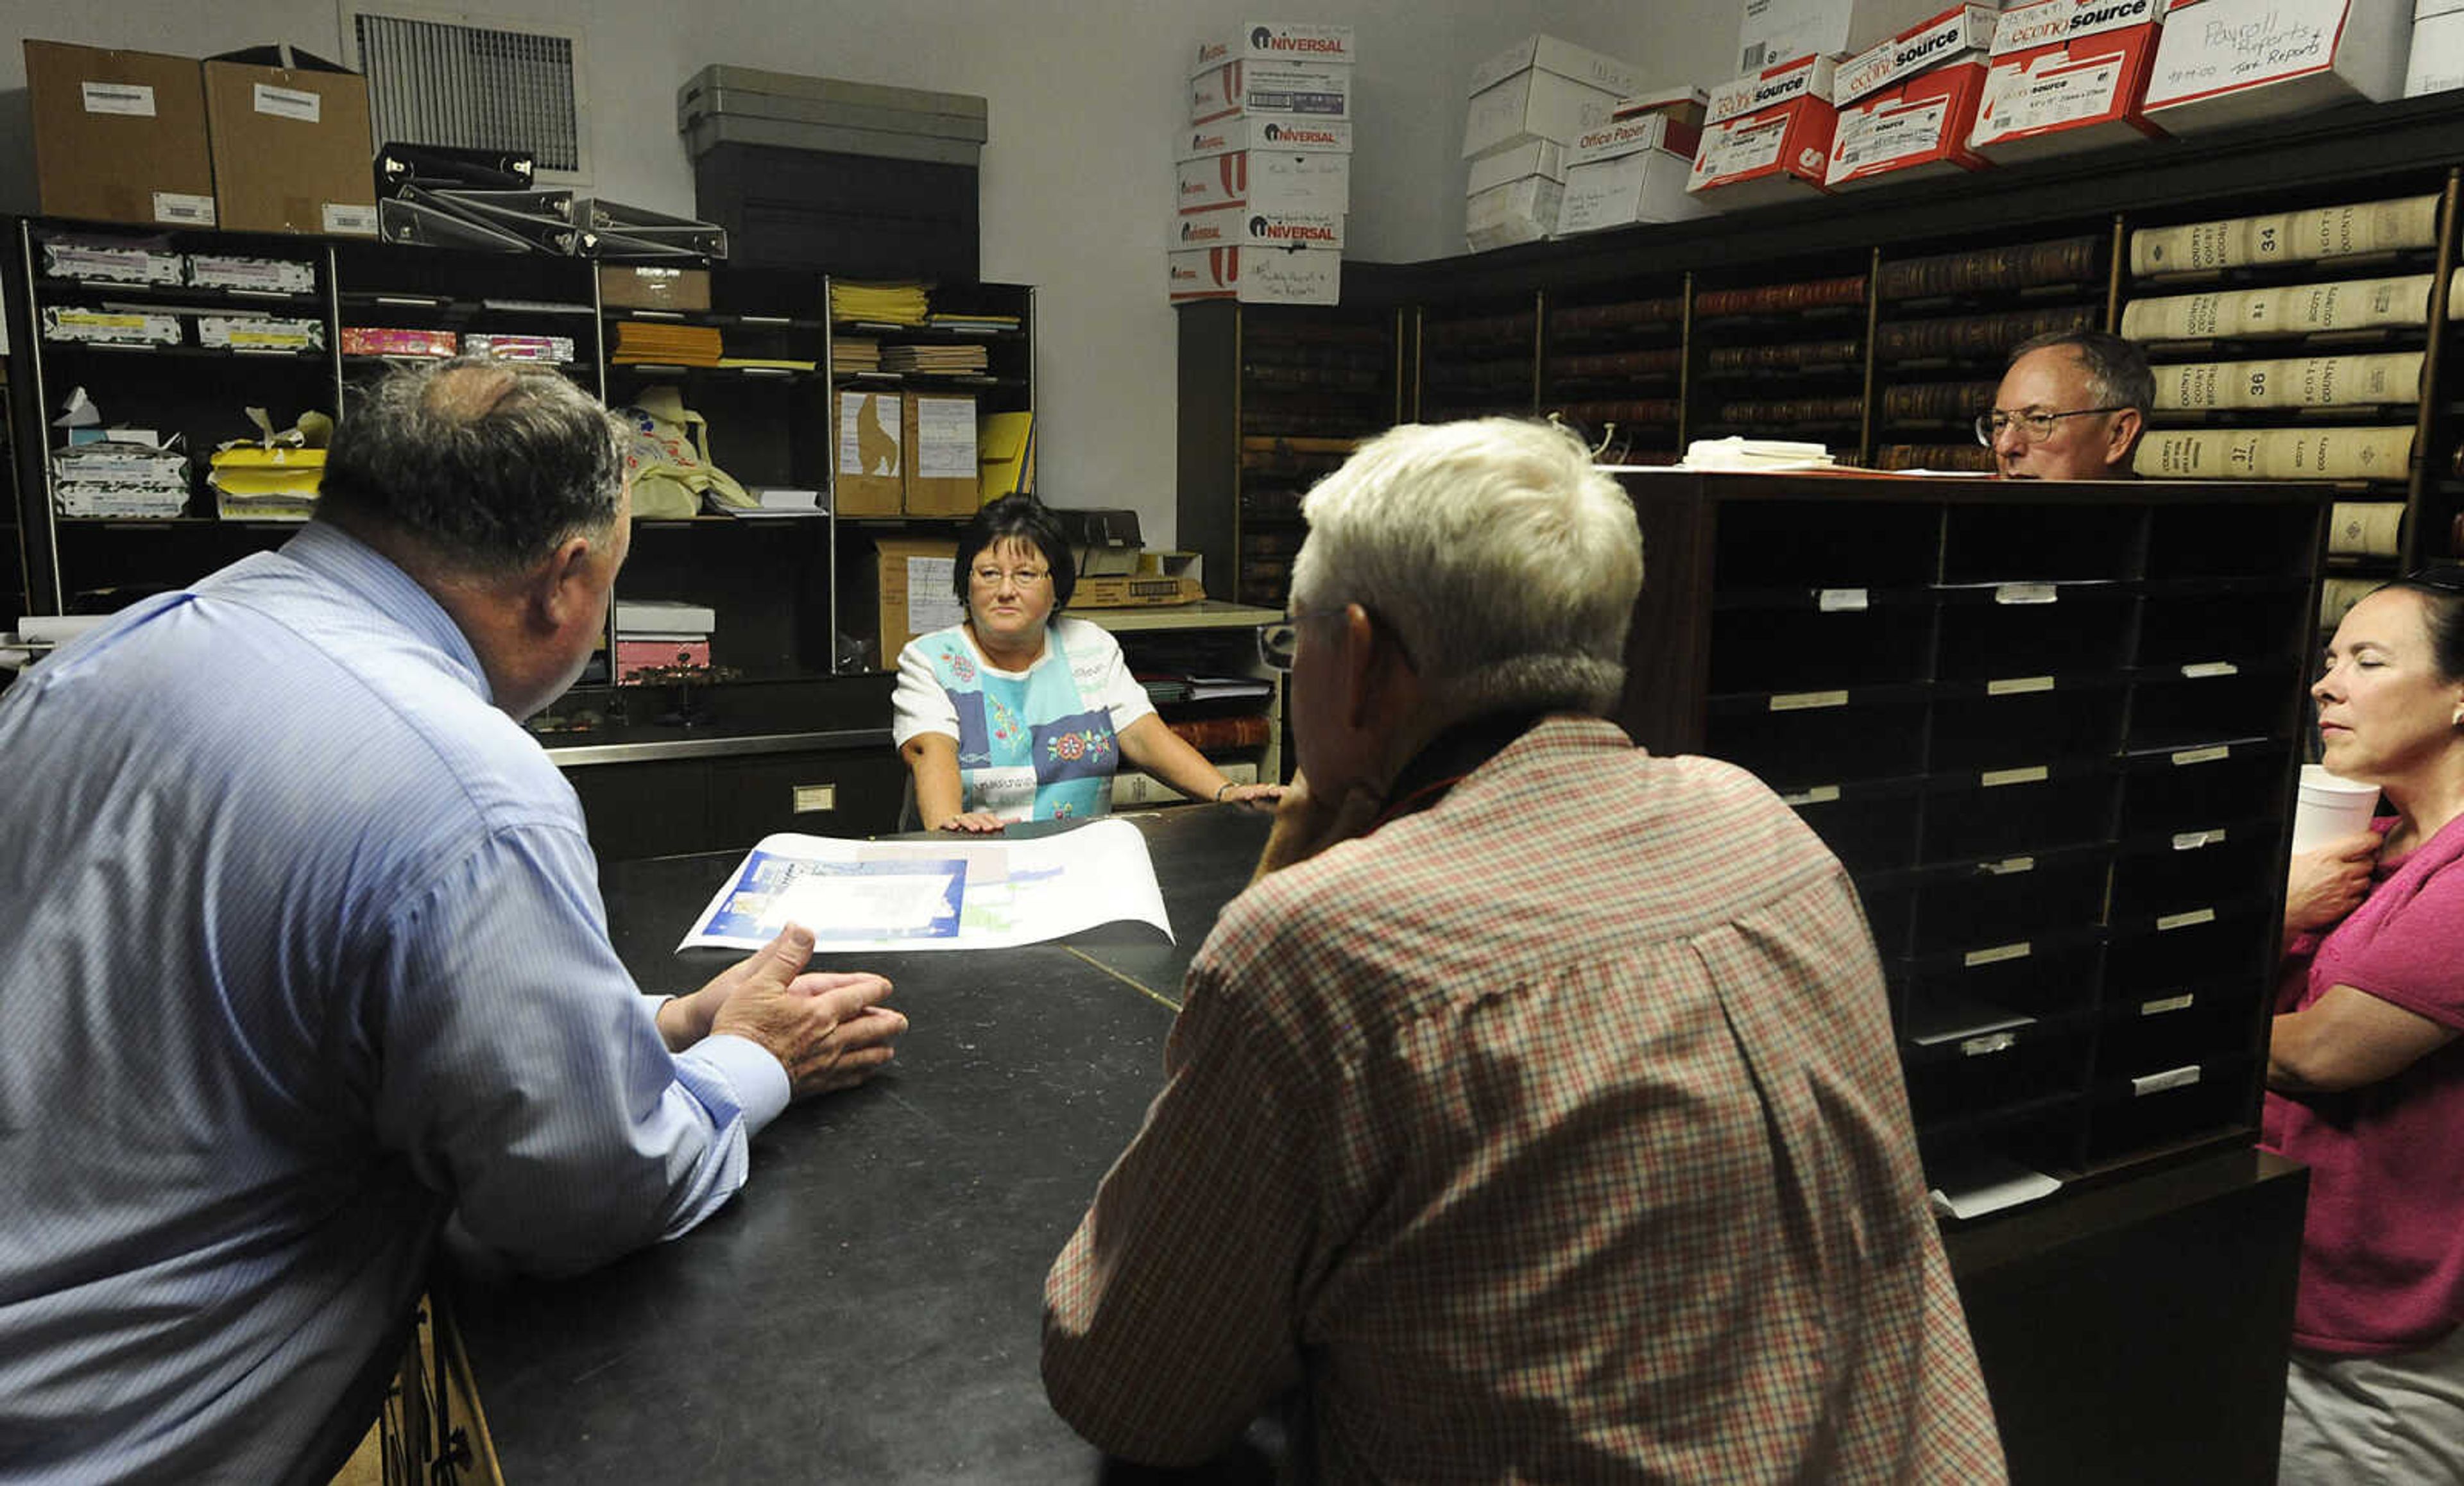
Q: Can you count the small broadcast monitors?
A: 0